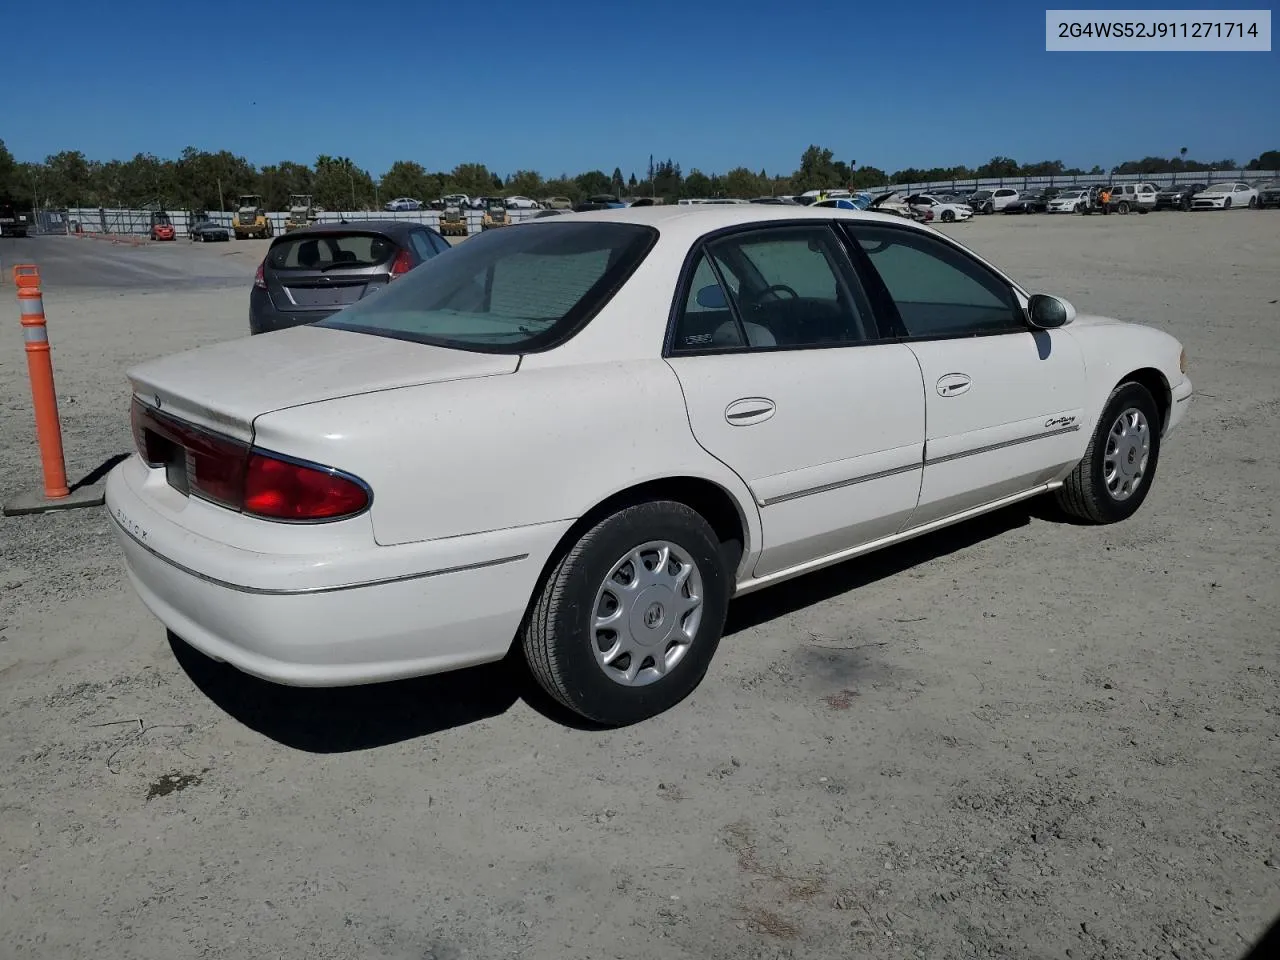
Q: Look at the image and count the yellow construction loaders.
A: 4